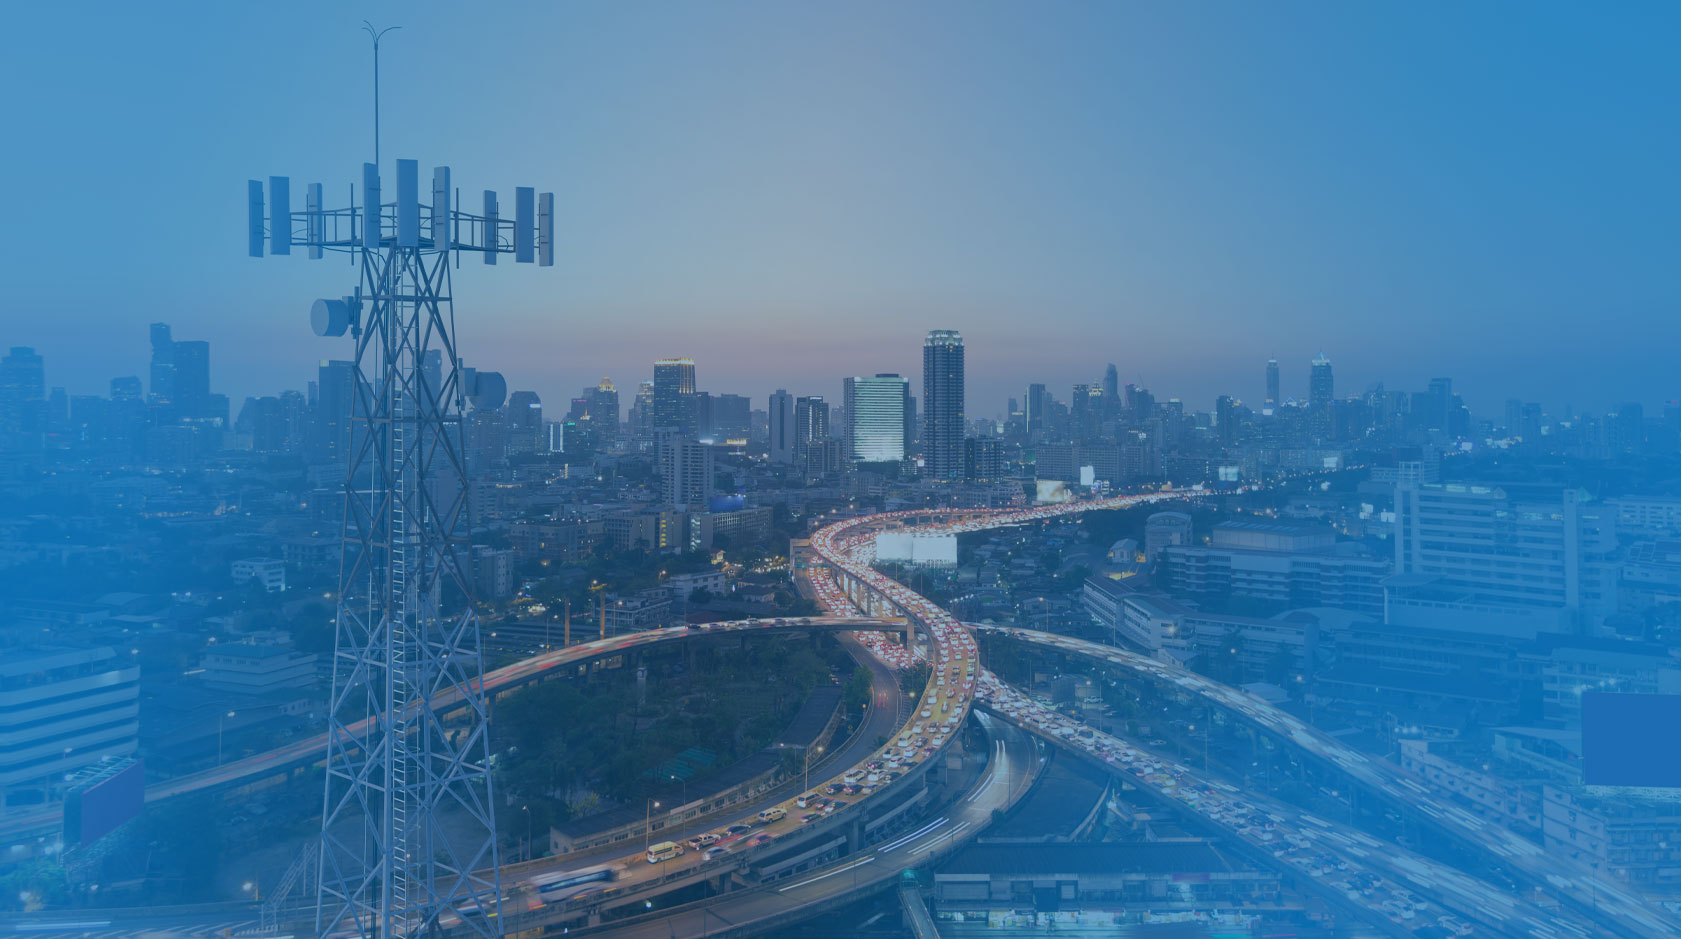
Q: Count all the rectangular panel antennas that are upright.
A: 9